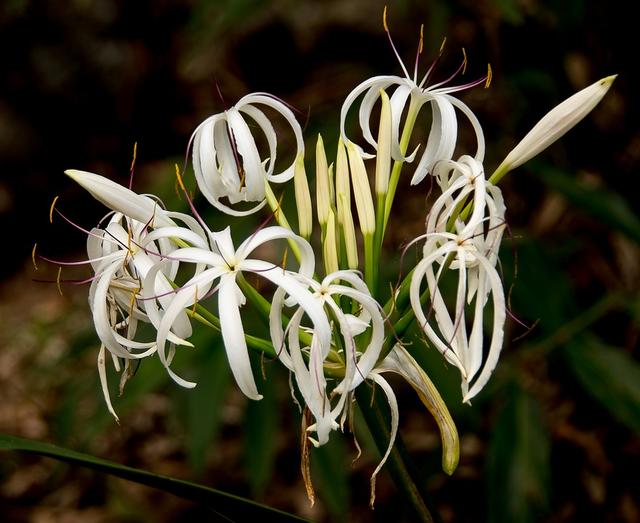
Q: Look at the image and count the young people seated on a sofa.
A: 0